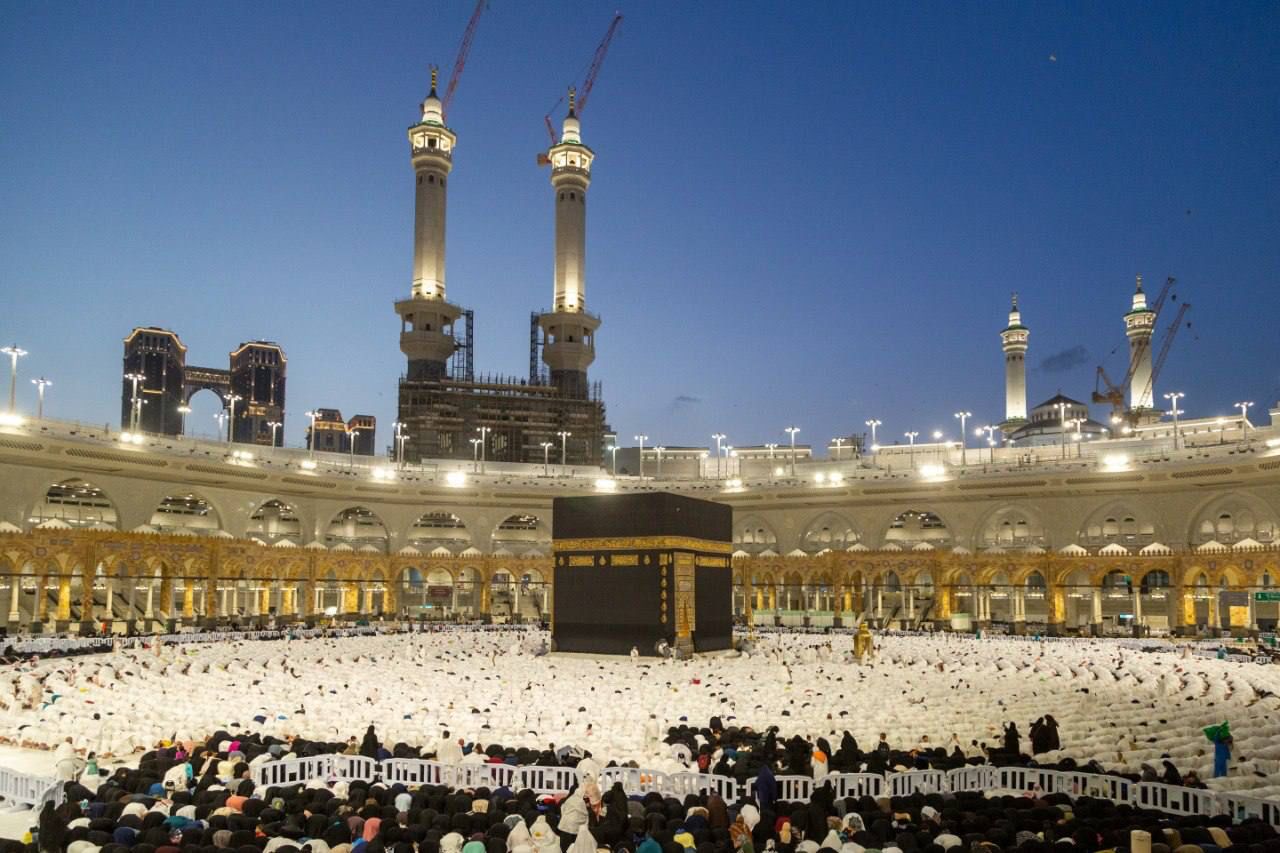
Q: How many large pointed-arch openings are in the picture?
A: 12